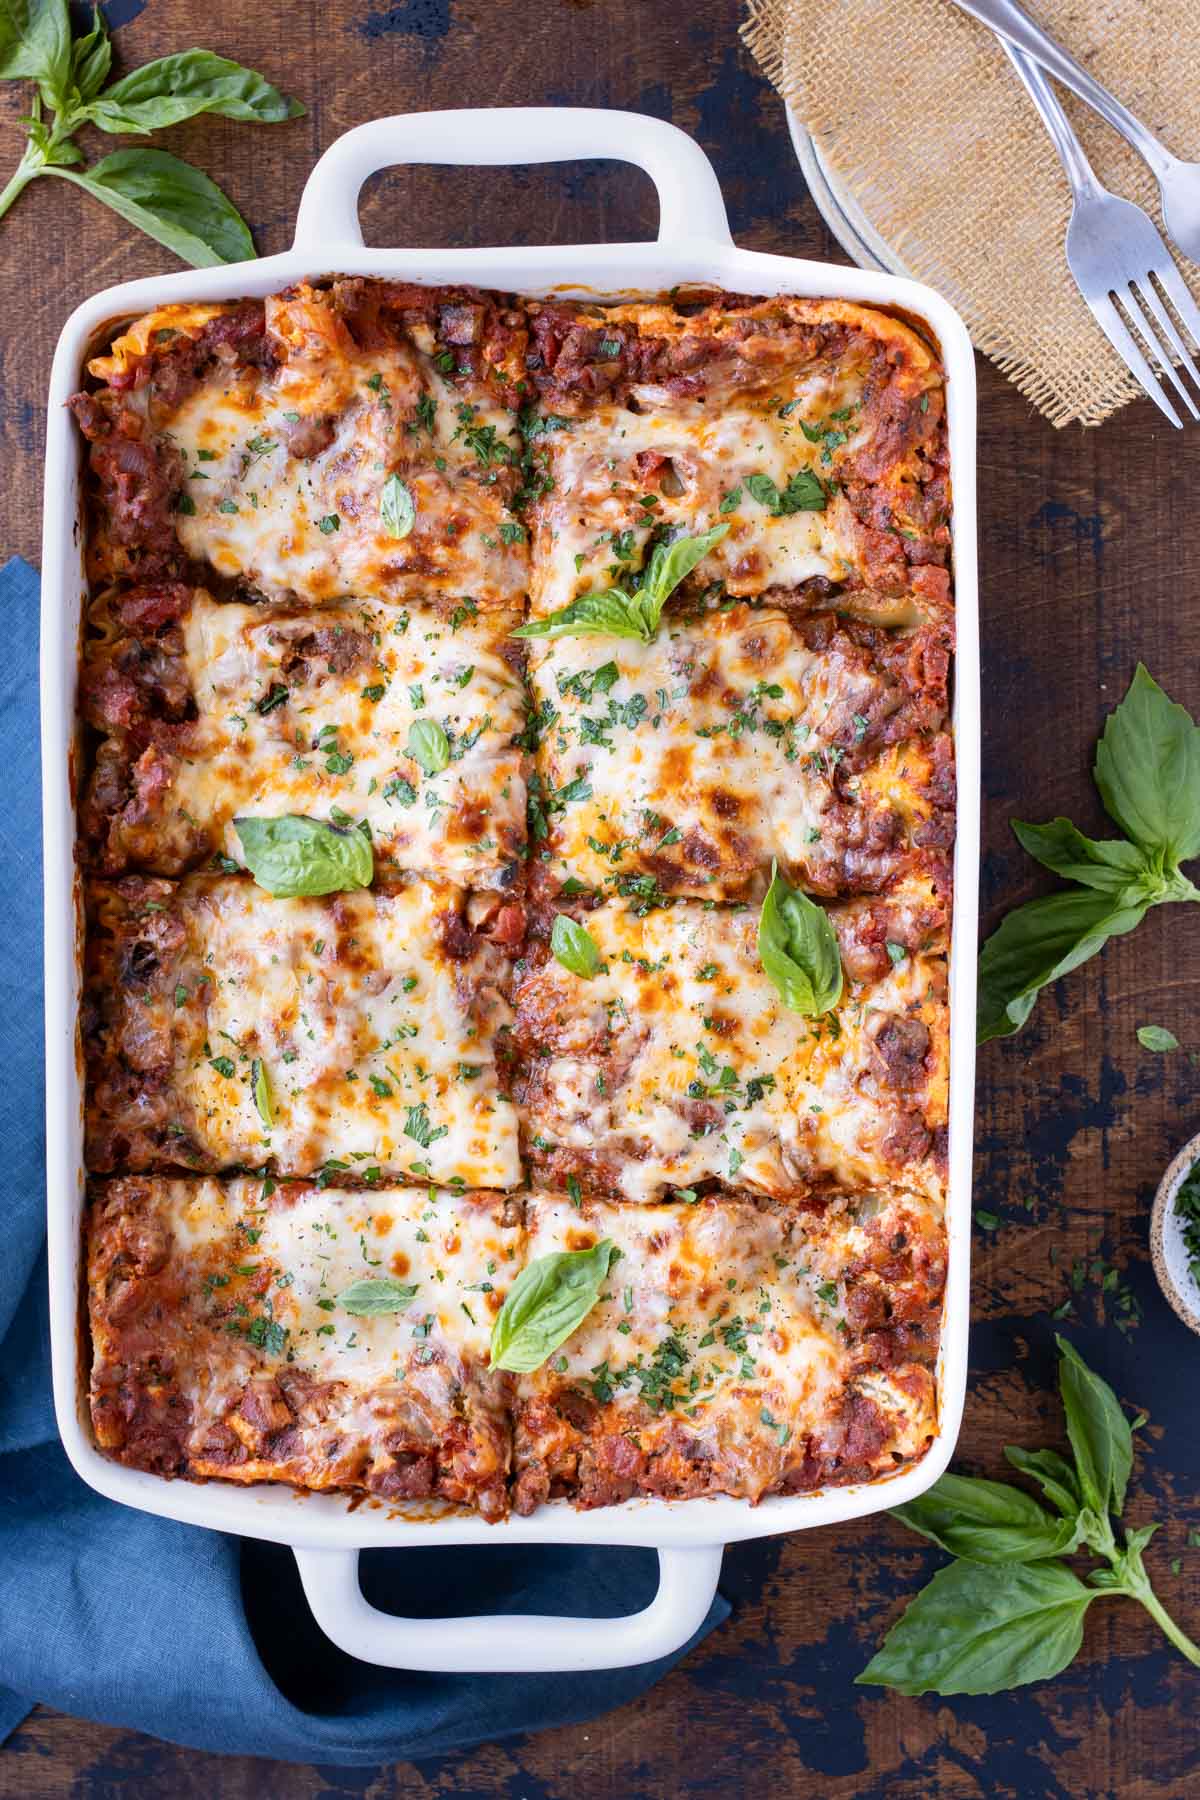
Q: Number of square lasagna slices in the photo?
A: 8